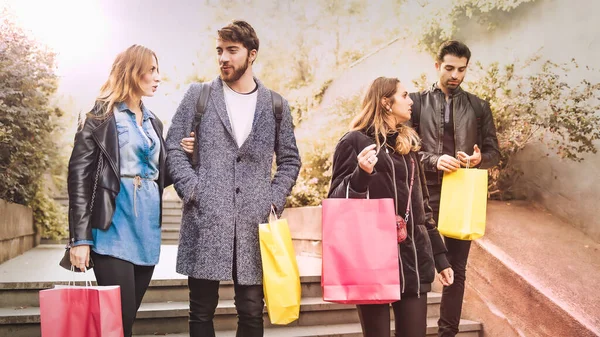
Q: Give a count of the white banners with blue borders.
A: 0